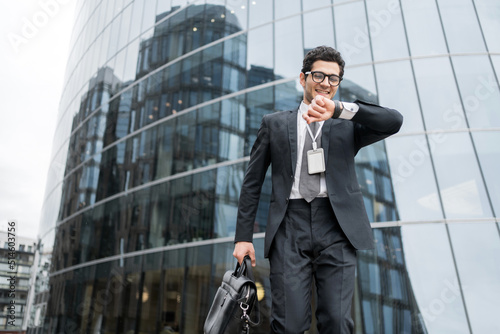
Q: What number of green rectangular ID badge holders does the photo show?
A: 0